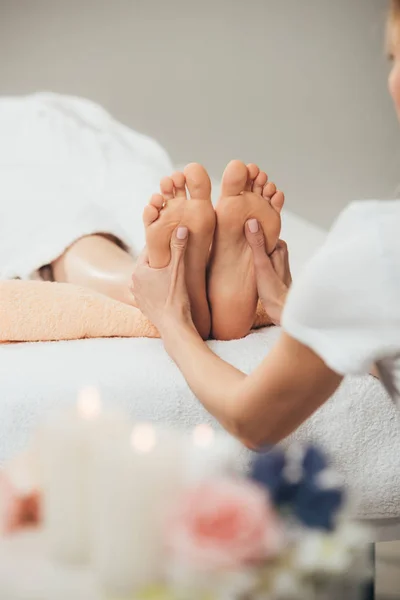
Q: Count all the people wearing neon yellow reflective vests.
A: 0